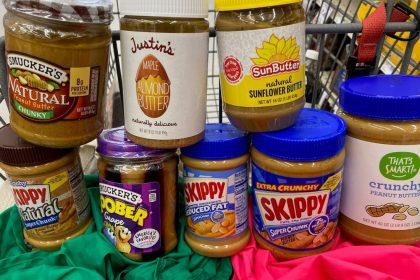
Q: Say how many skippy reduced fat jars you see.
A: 1